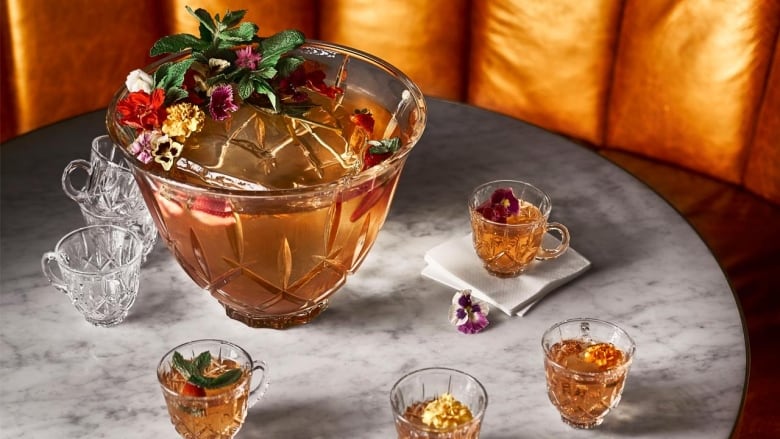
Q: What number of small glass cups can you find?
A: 7